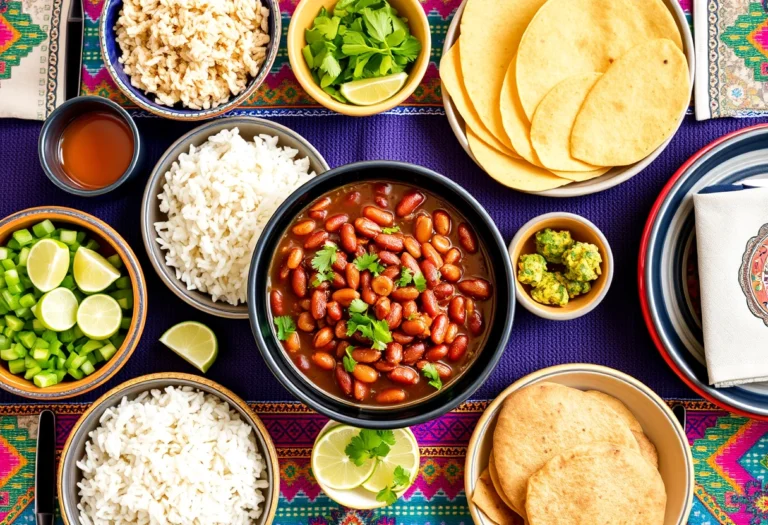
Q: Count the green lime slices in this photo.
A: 8